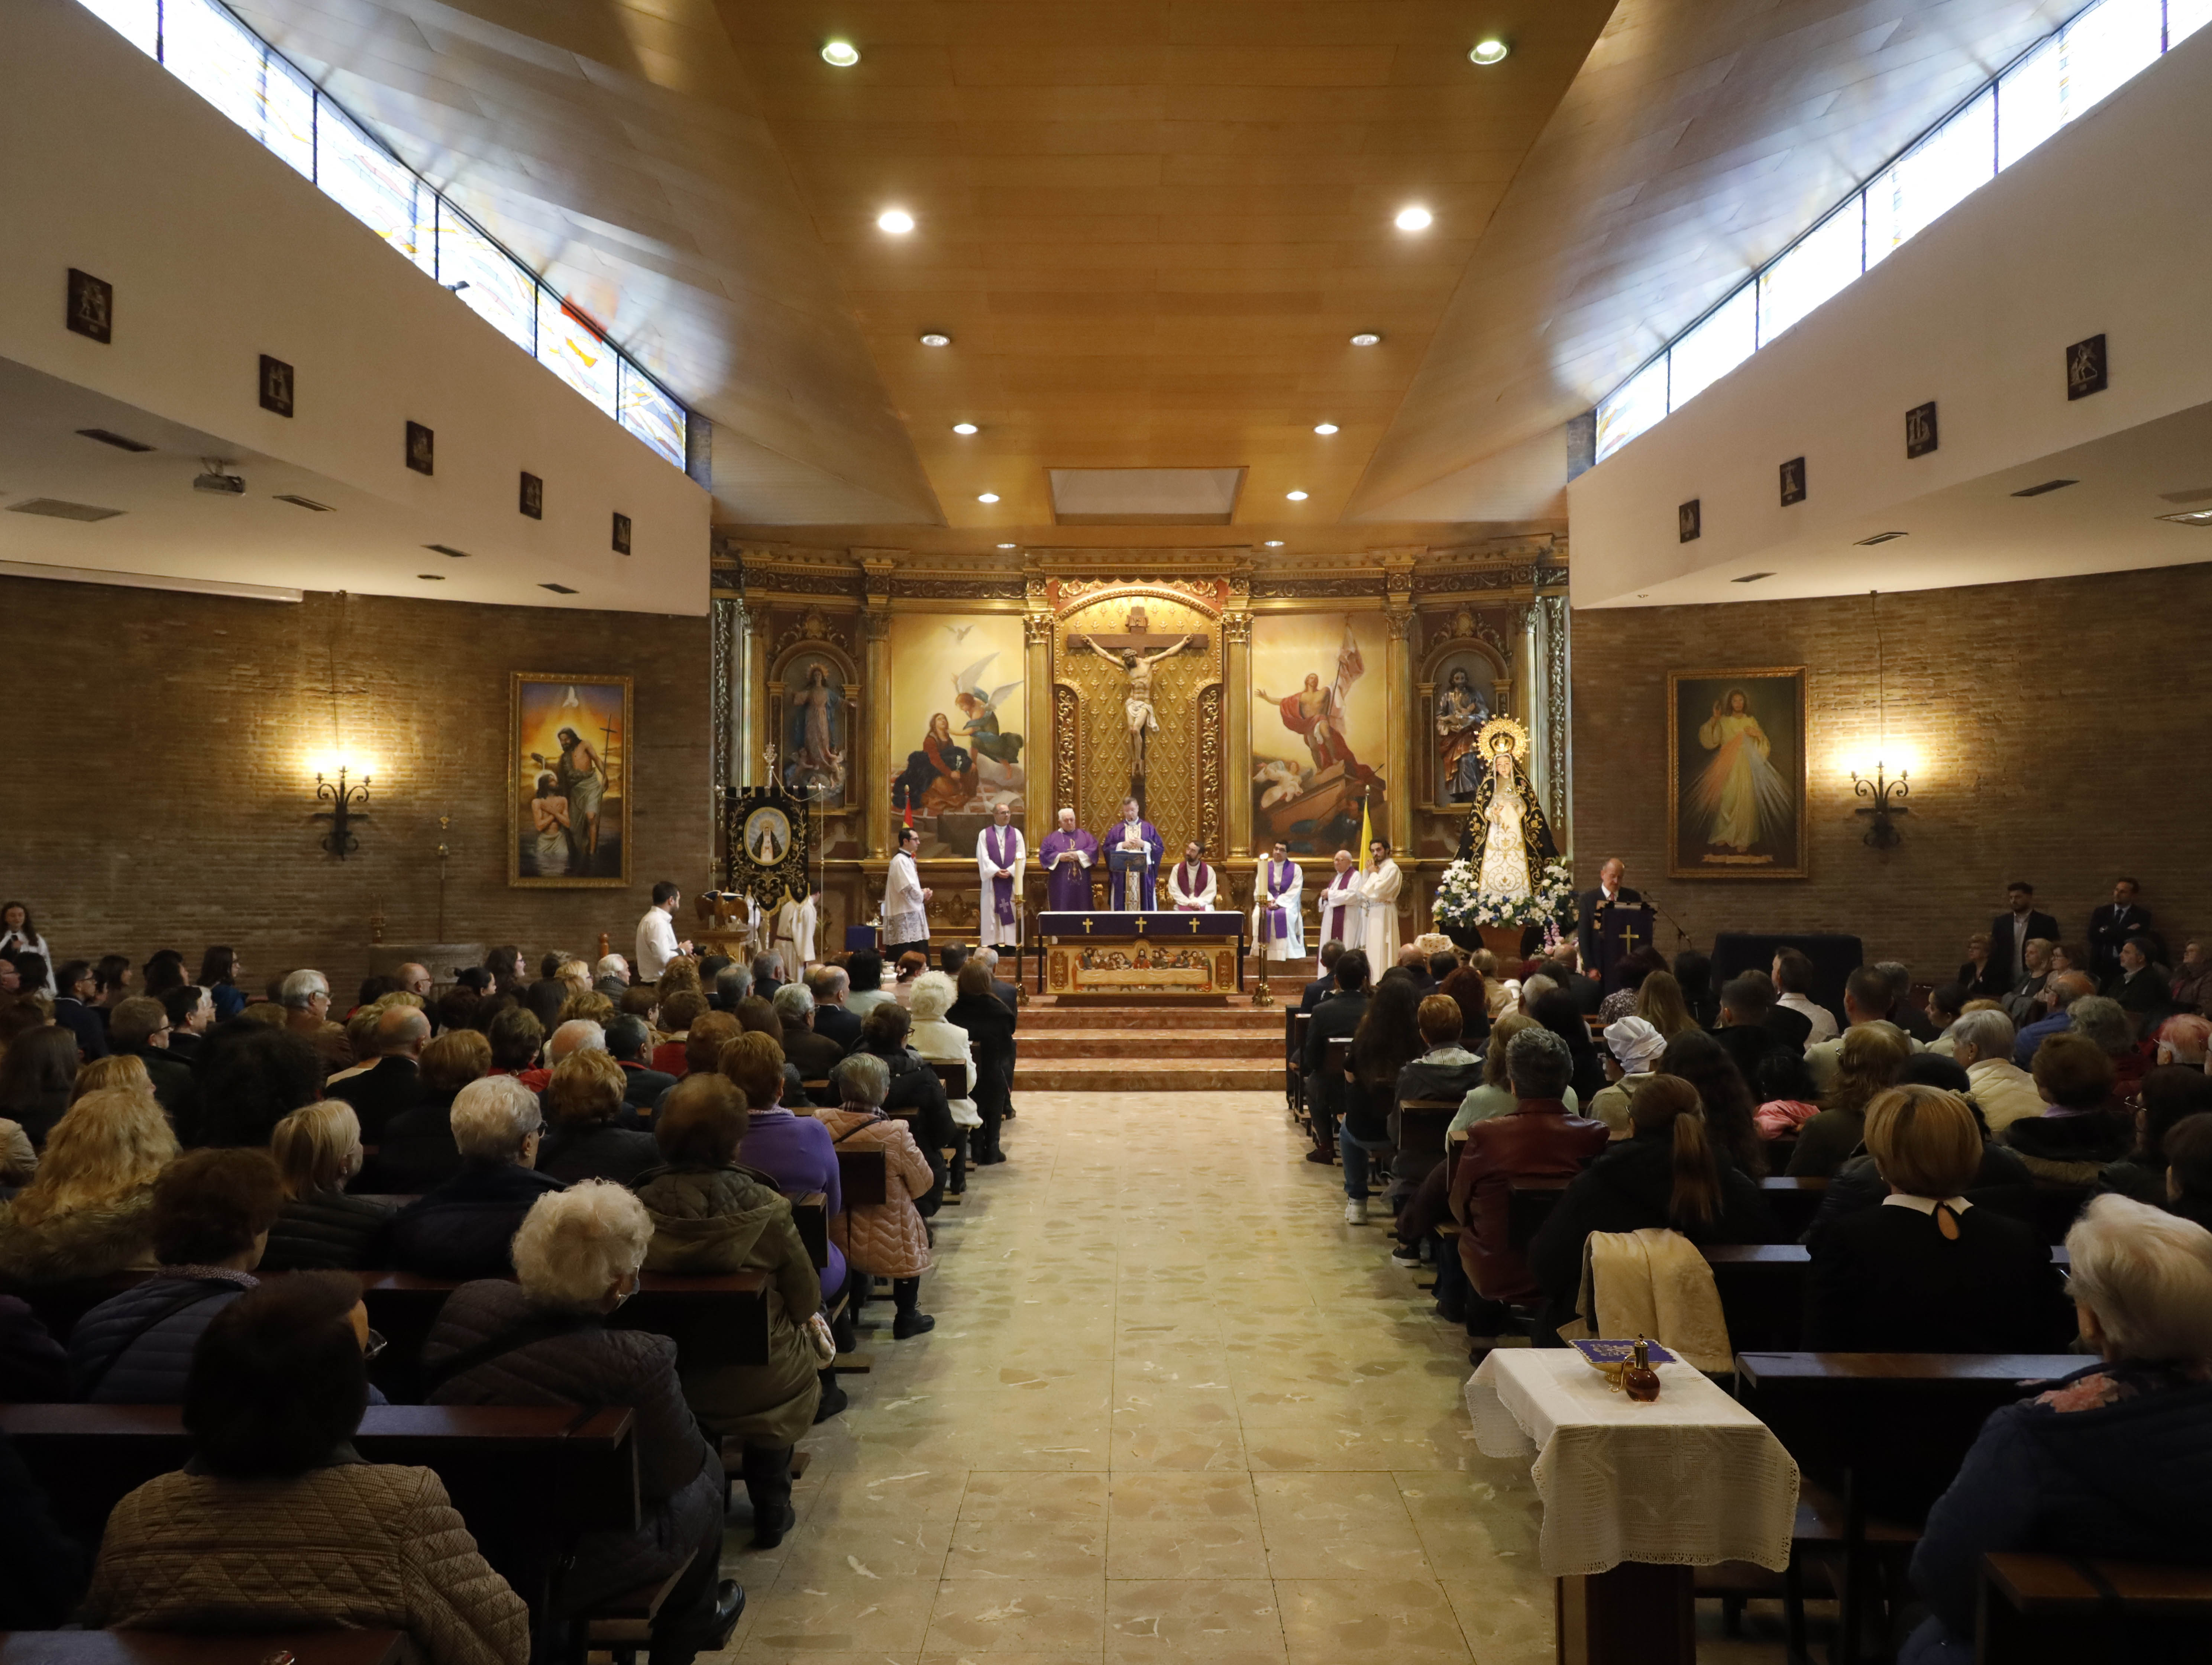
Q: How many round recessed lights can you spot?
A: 12